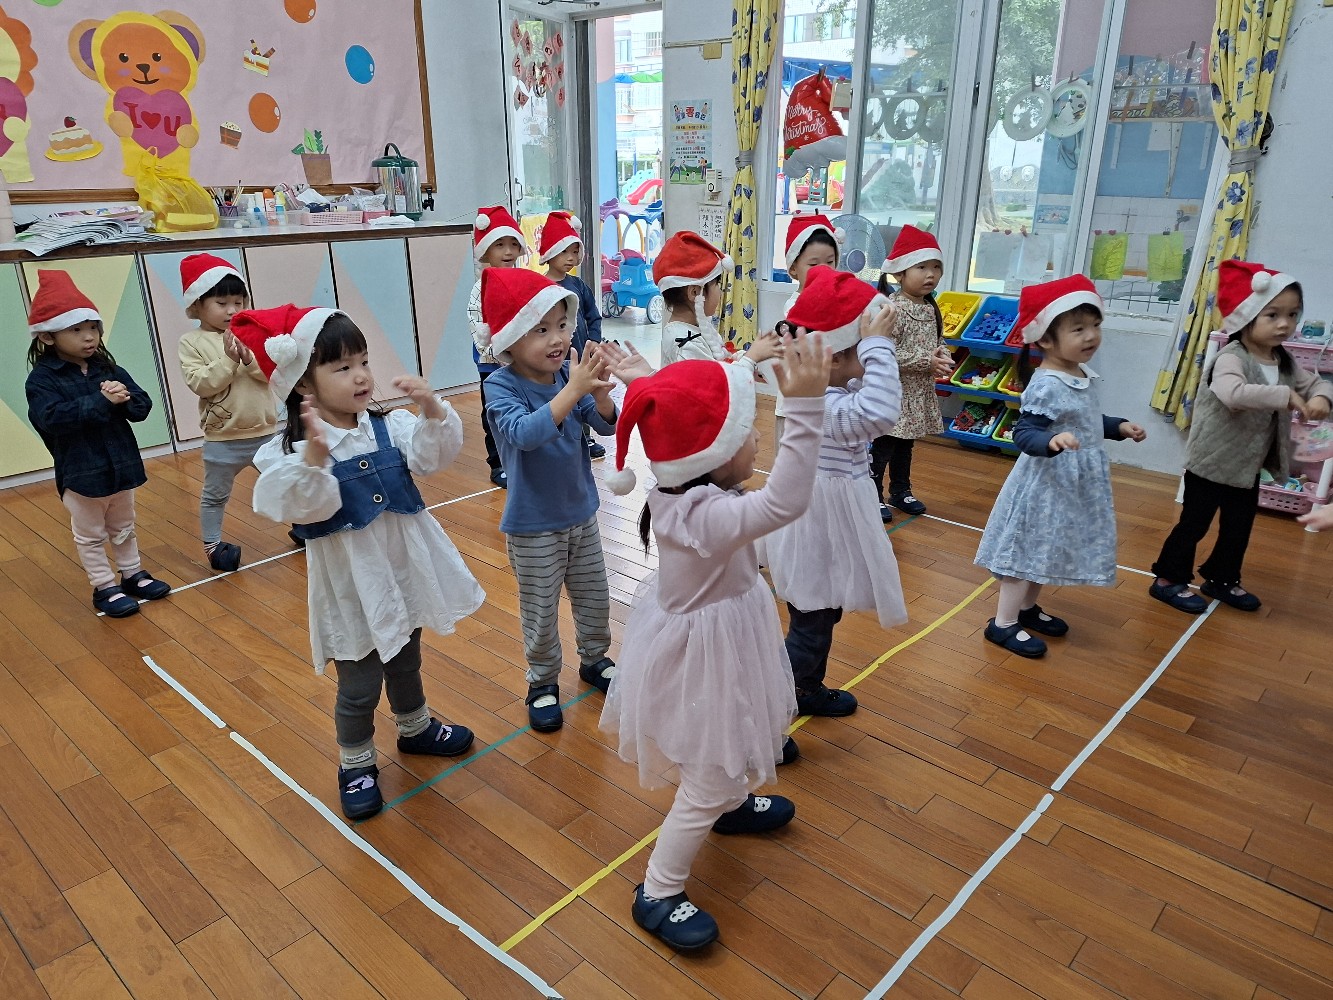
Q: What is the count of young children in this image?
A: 13